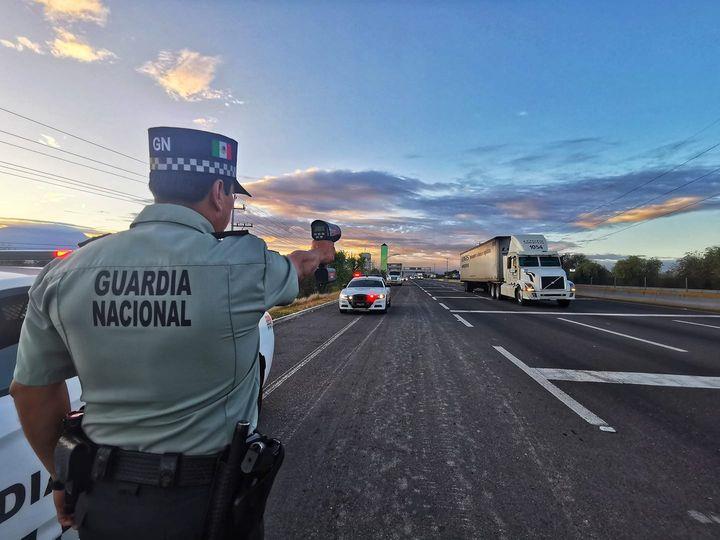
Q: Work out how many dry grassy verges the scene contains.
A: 1